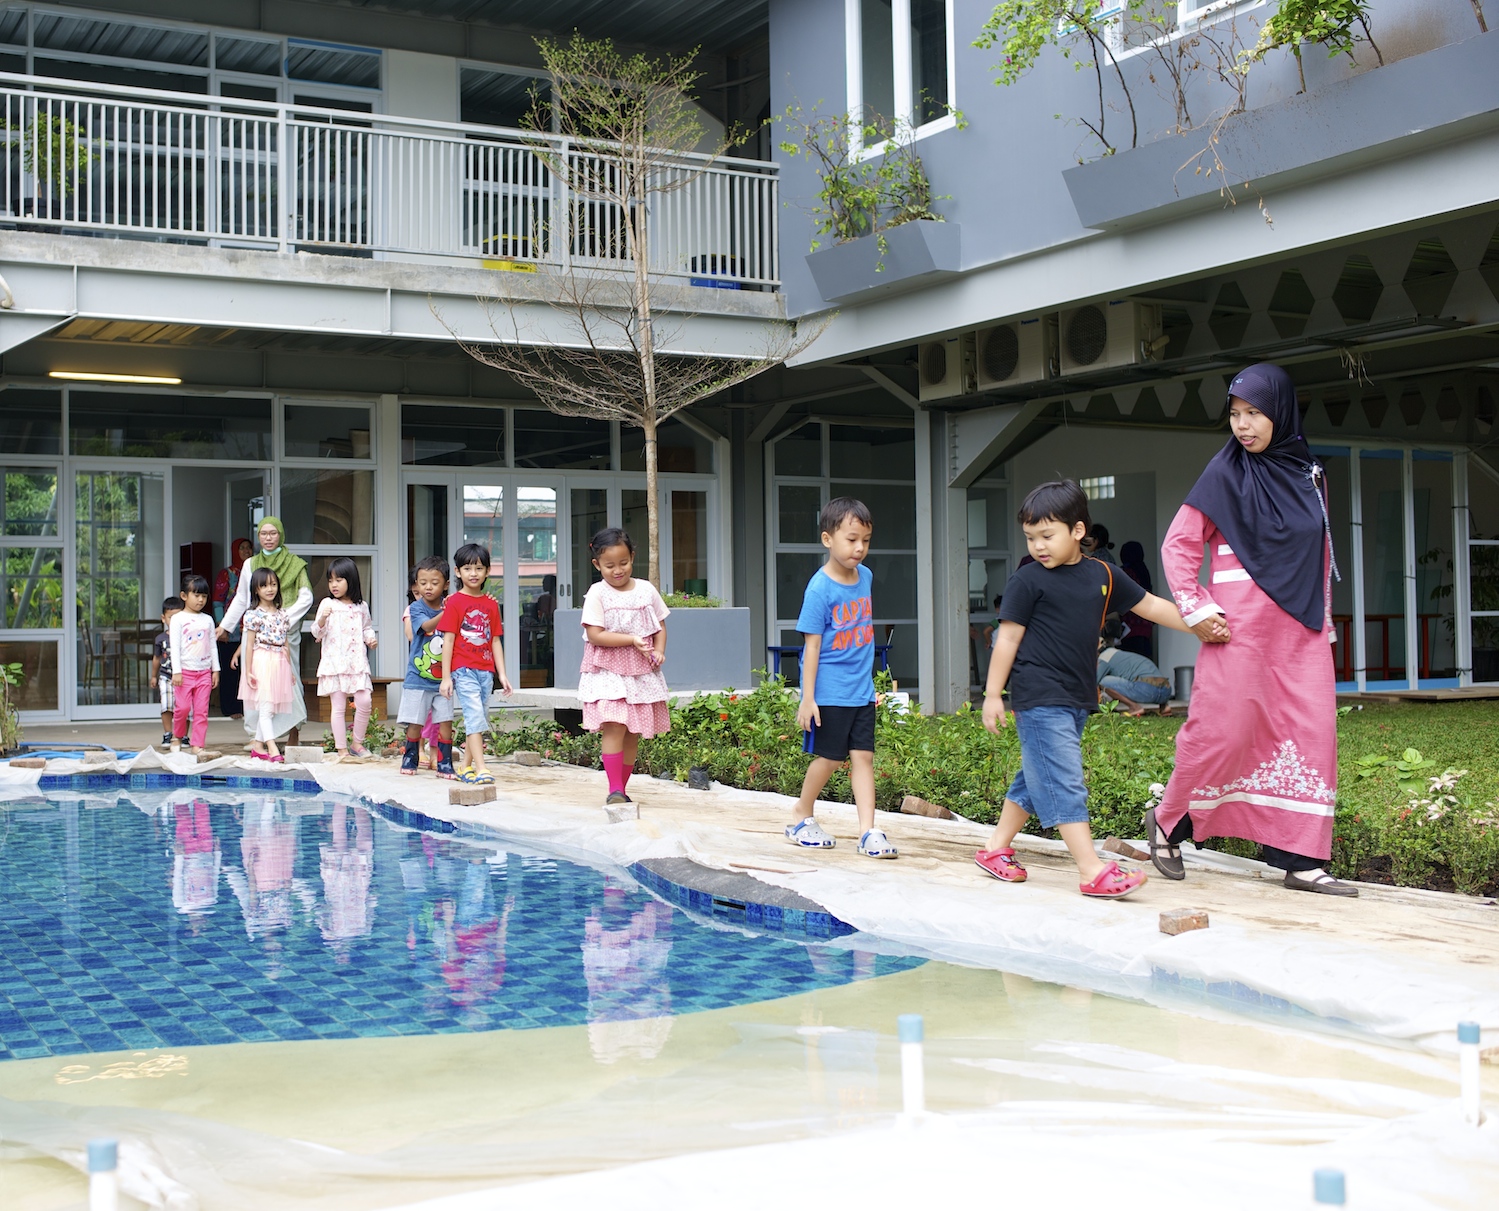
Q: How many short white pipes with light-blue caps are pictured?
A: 4